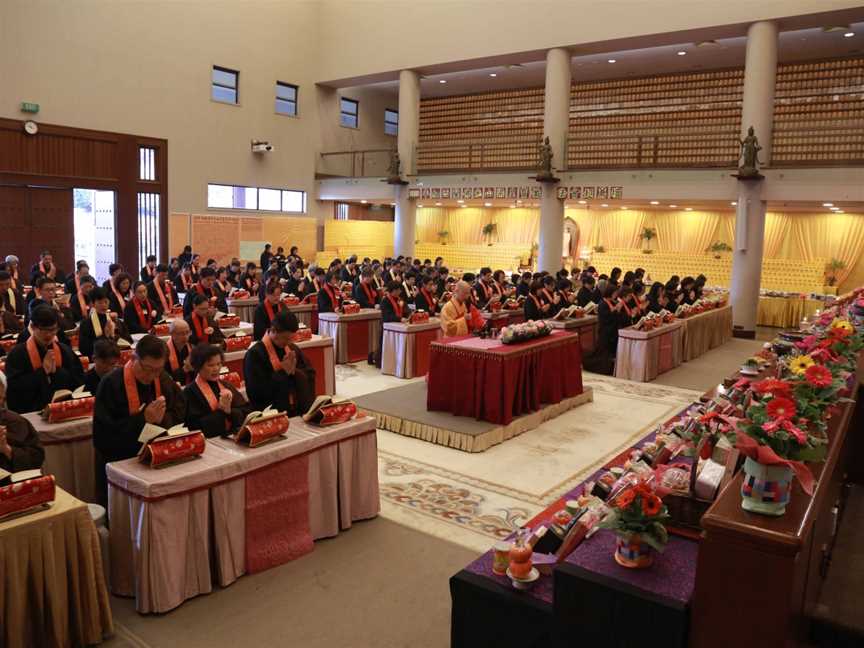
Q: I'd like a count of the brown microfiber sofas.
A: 0